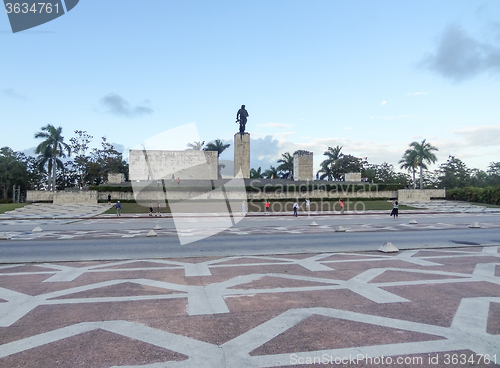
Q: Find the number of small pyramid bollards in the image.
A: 9